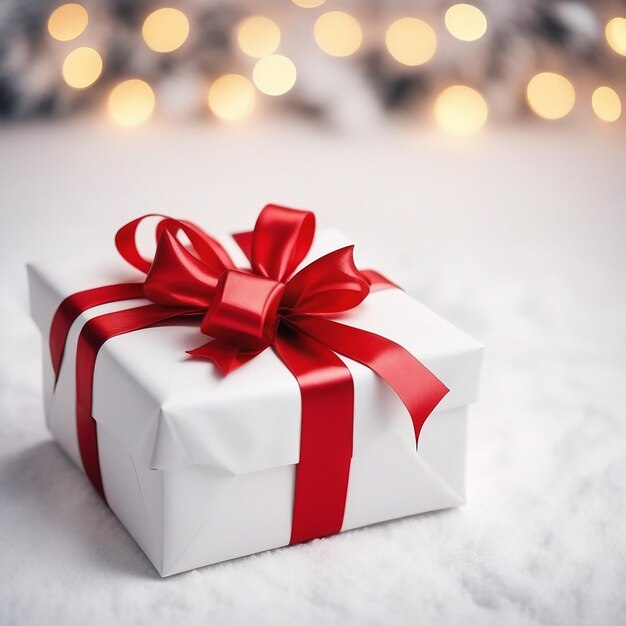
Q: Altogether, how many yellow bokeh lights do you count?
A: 15